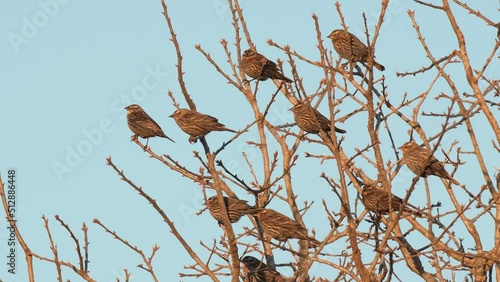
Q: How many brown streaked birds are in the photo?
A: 10